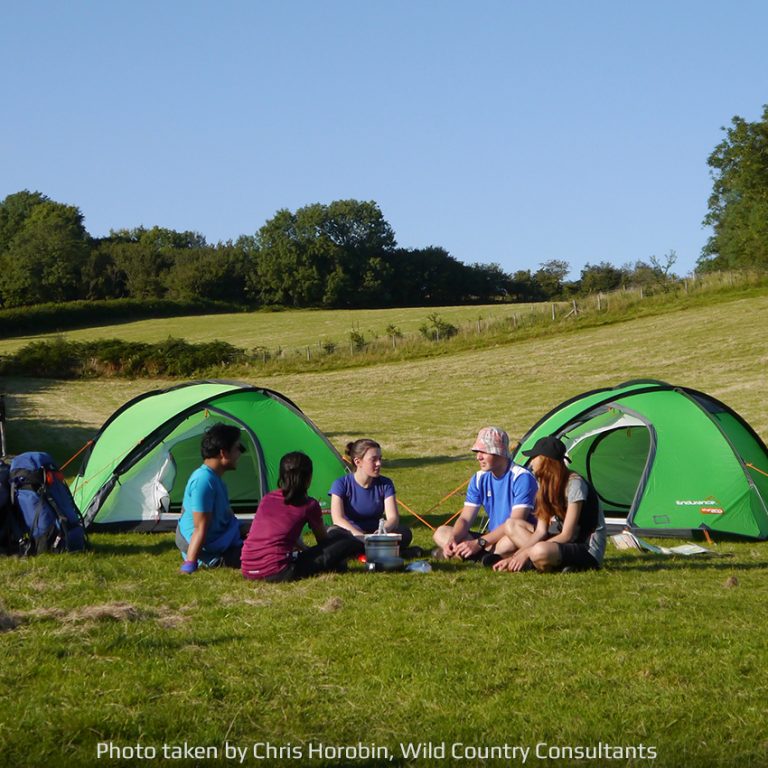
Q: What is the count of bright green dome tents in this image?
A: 2